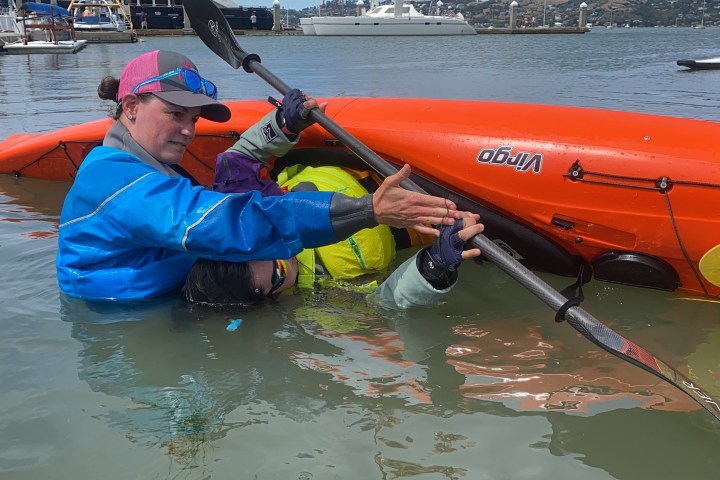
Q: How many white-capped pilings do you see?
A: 5